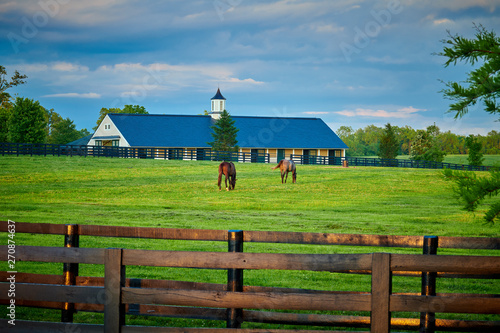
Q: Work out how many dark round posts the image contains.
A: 3